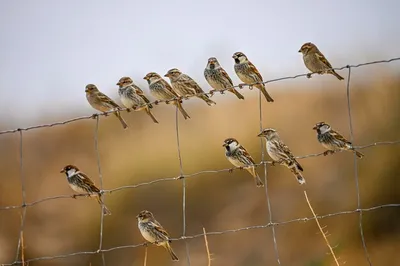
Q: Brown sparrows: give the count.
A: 12